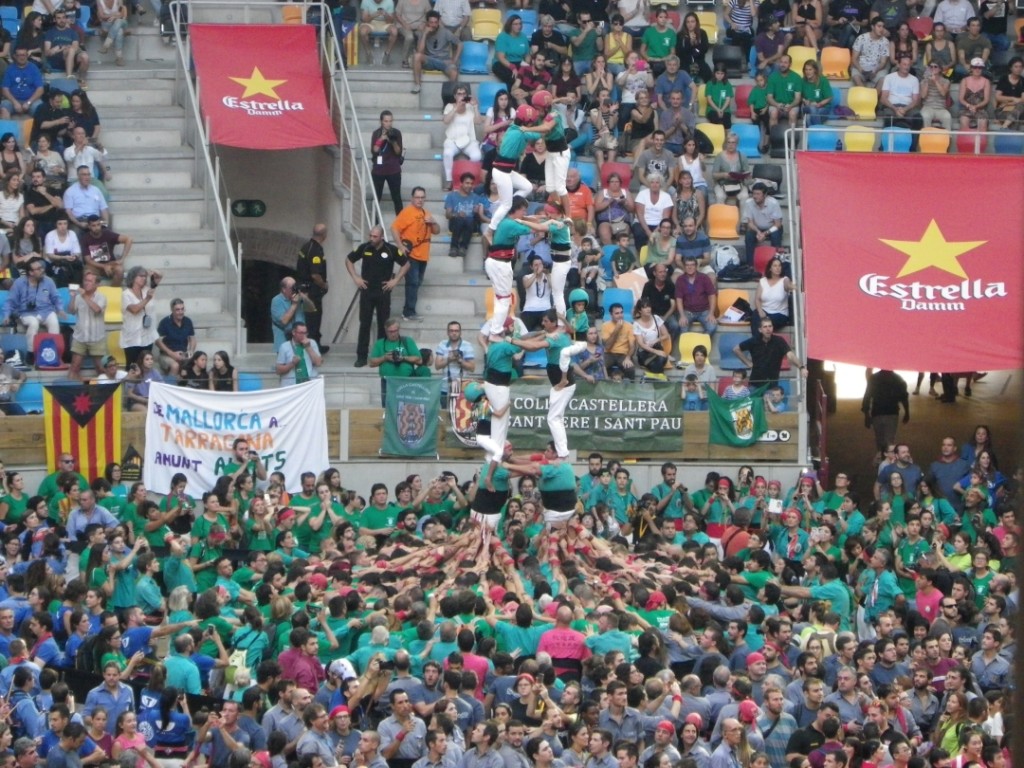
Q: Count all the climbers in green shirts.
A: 10